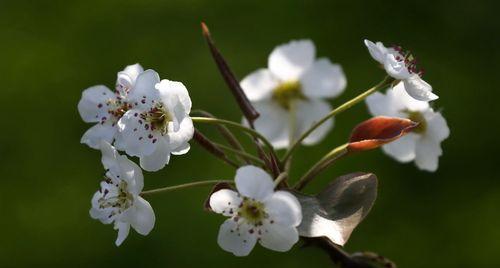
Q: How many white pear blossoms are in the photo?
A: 7